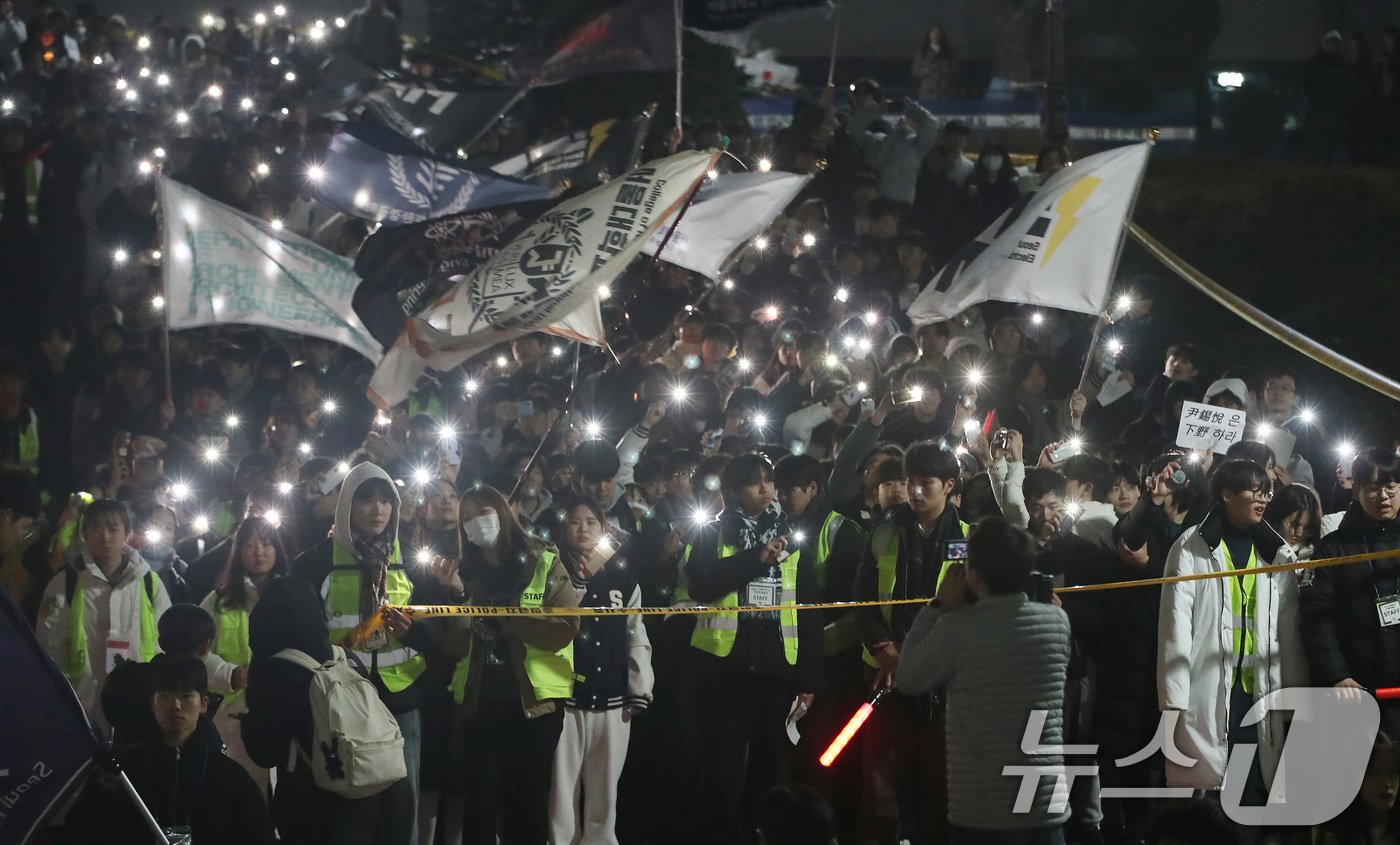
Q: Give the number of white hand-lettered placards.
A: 1